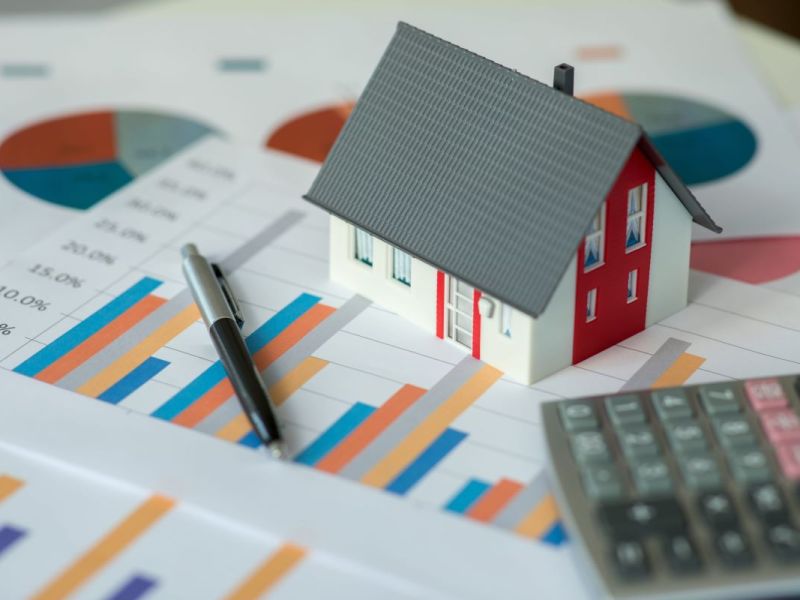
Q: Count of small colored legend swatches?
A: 3